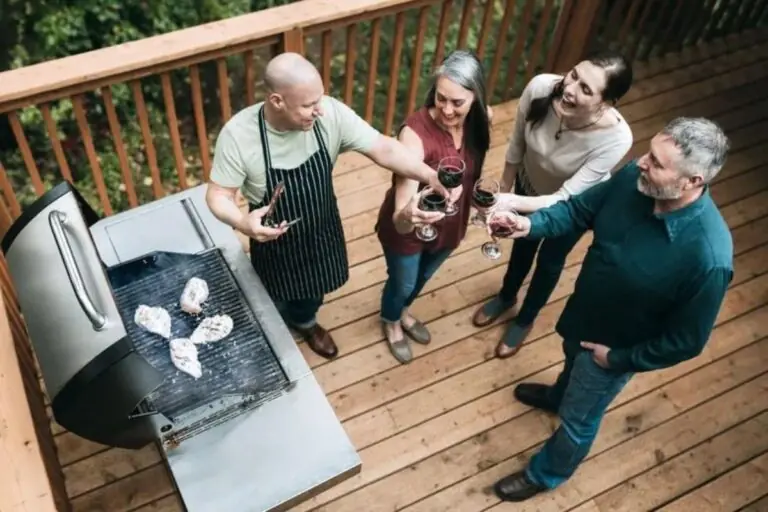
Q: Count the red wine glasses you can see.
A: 4